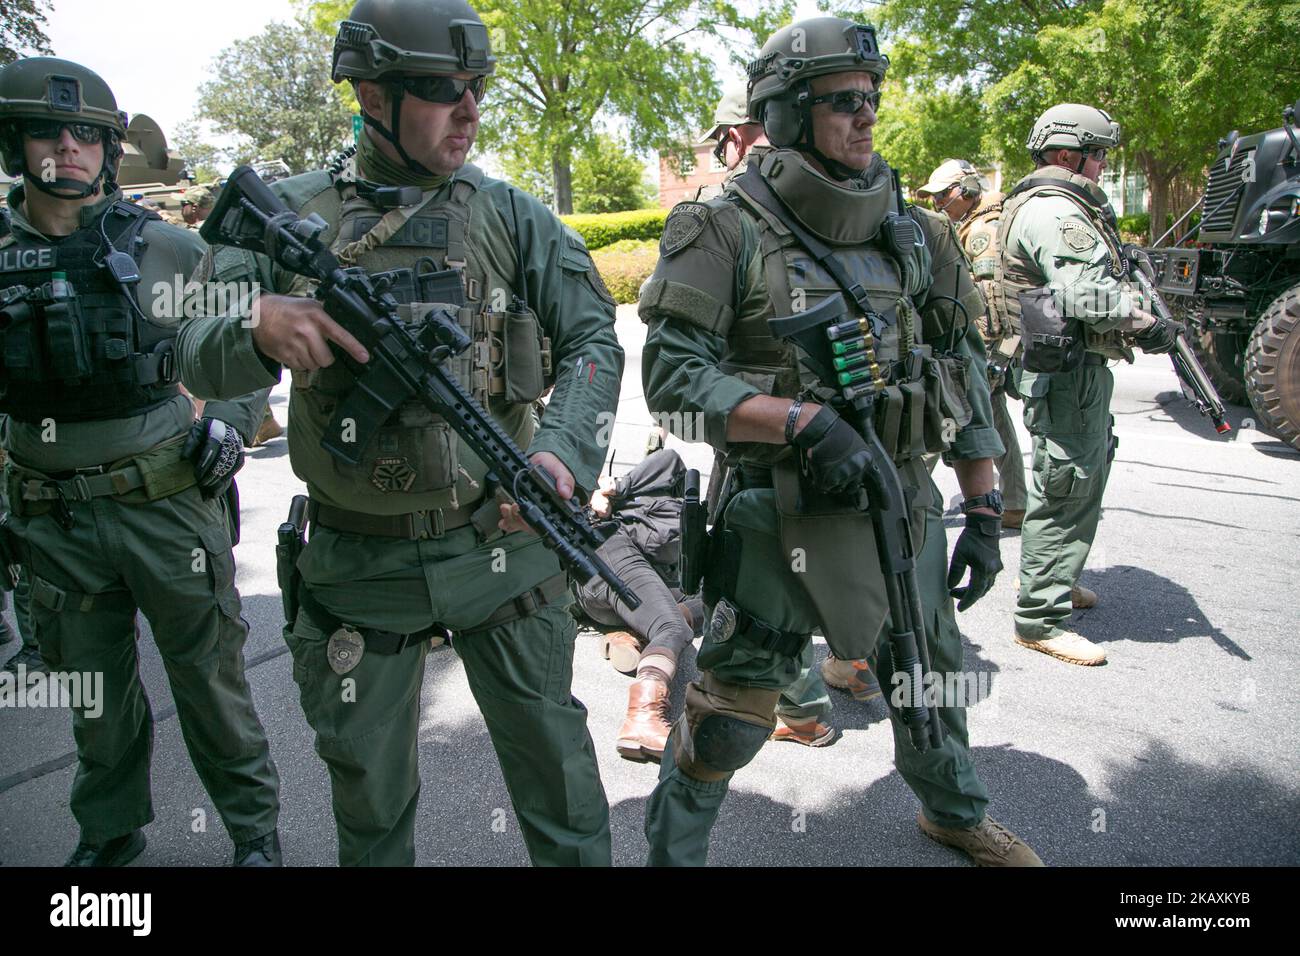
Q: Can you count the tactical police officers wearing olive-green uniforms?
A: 4